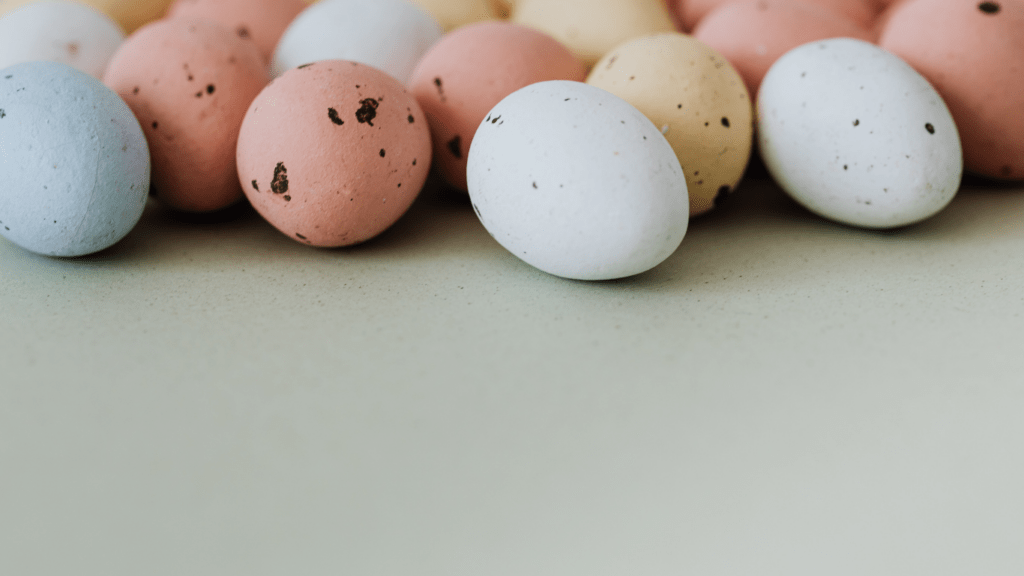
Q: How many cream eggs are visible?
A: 4